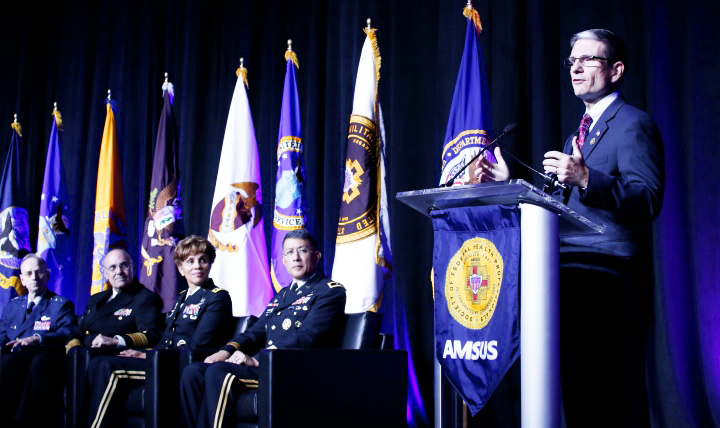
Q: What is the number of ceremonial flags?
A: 8